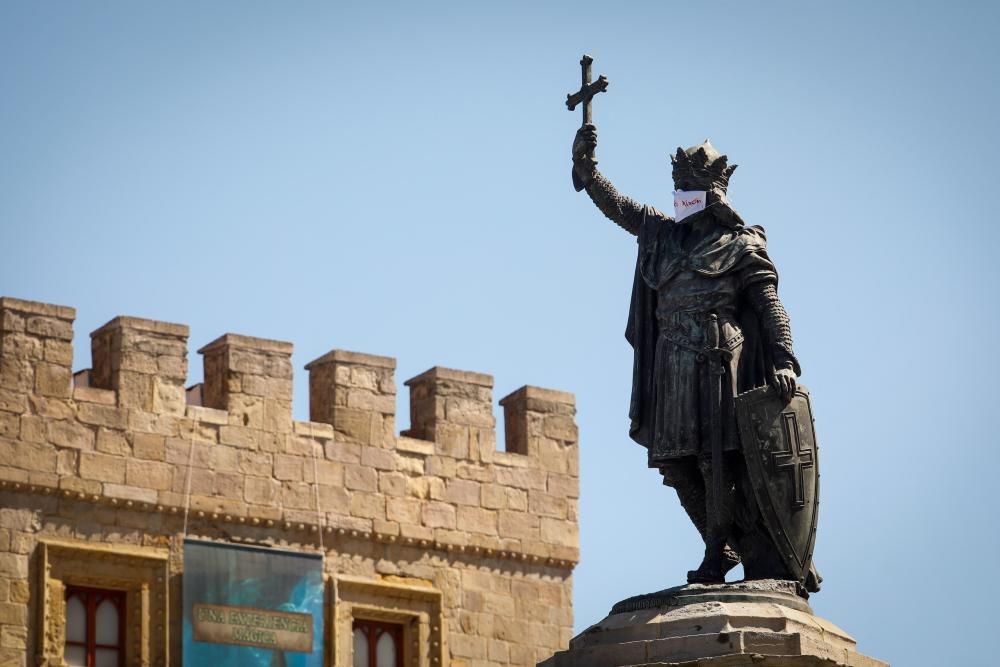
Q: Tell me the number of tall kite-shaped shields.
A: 1